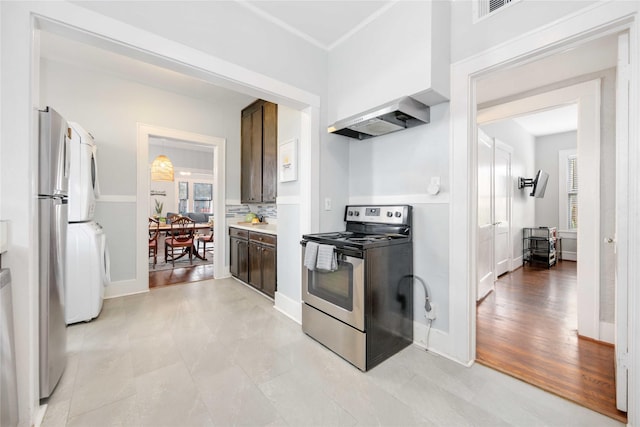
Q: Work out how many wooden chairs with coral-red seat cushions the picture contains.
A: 3